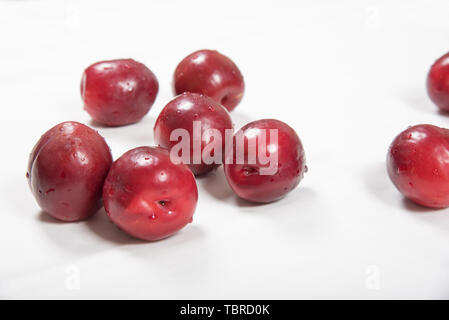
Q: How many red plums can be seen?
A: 8